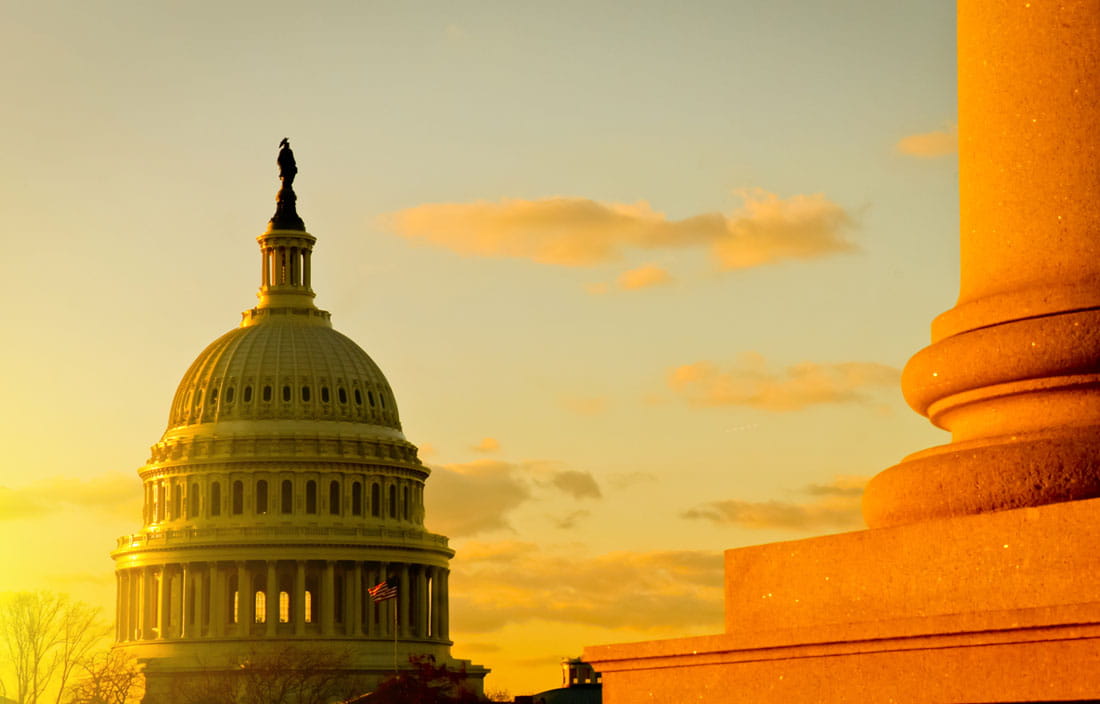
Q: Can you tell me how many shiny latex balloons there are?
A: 0